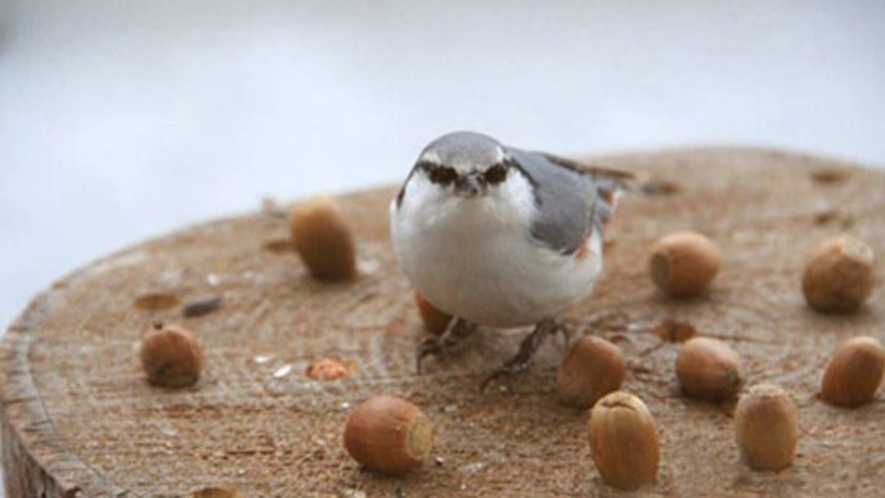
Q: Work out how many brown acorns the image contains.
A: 11